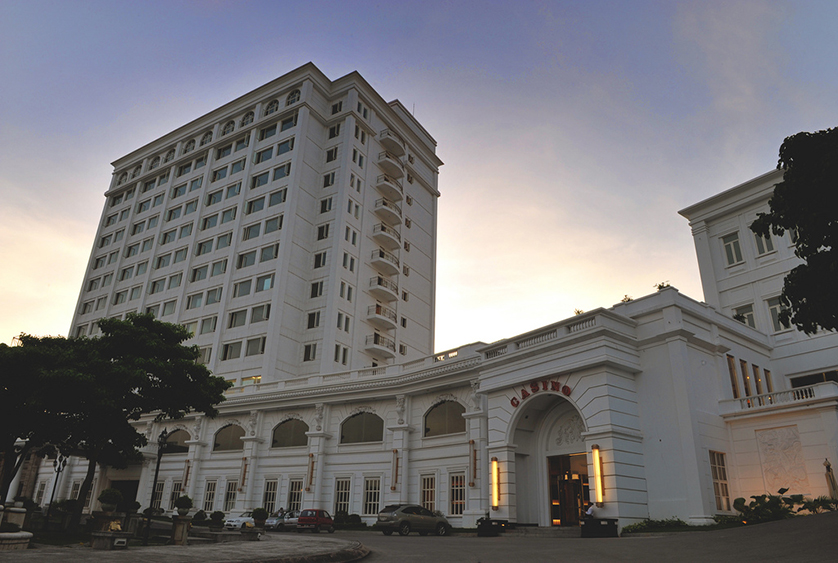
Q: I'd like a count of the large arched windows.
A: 5